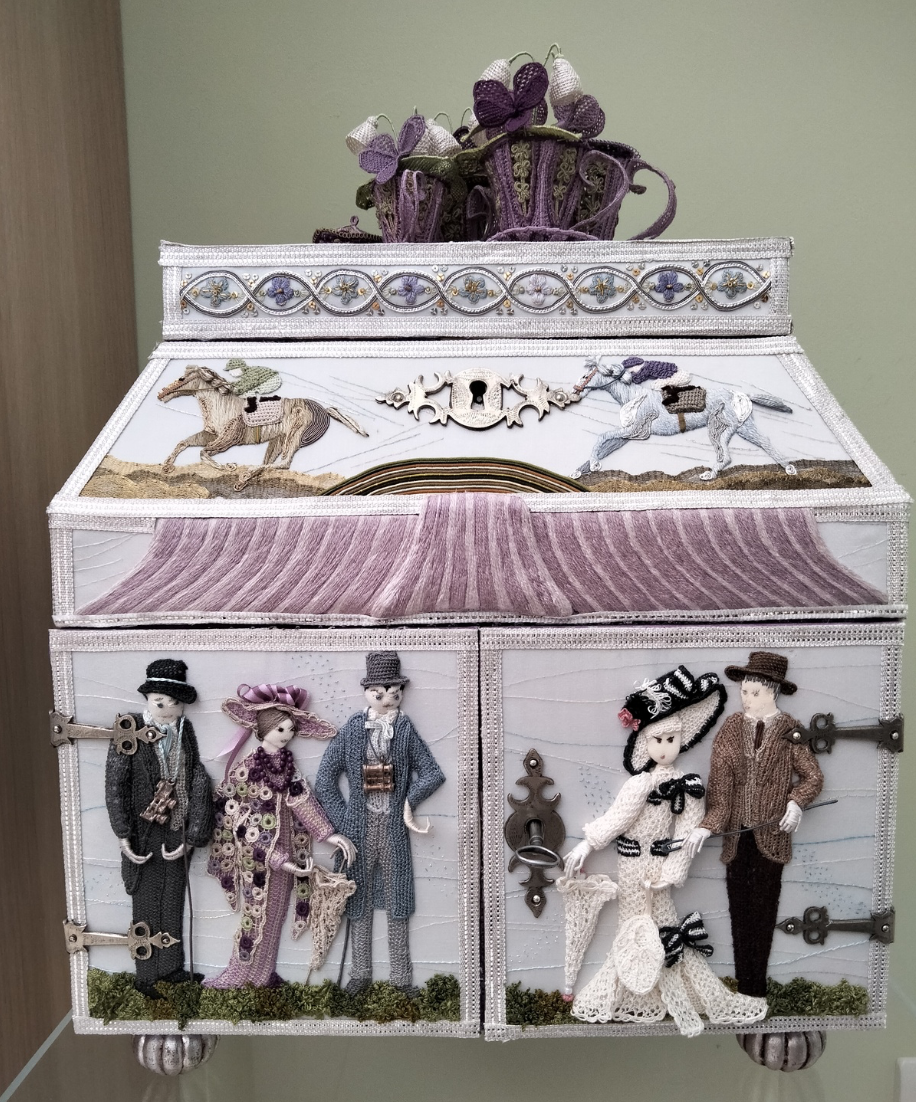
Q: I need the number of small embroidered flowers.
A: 9